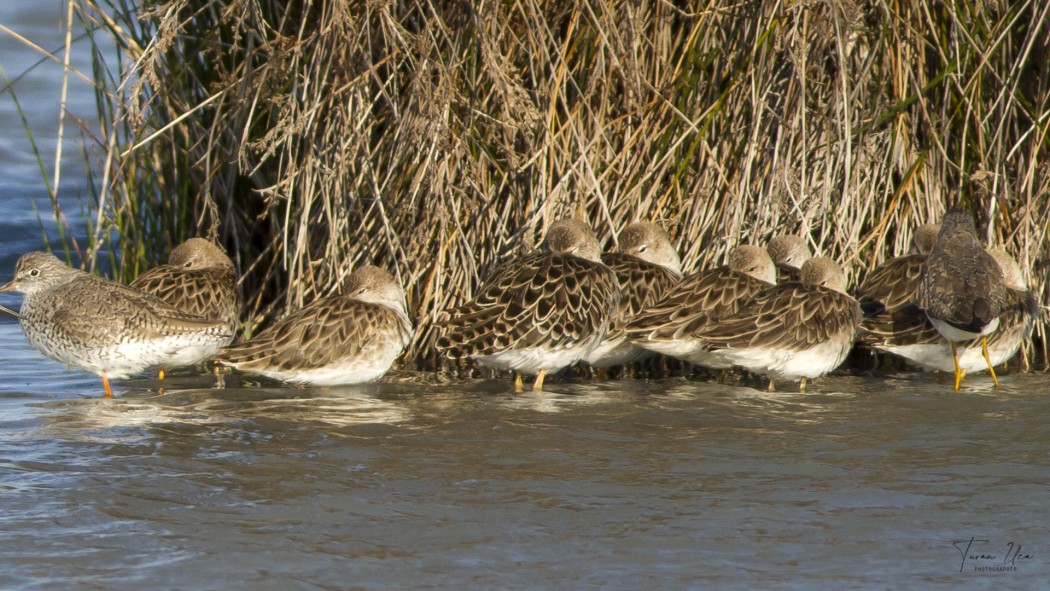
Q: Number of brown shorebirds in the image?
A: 11